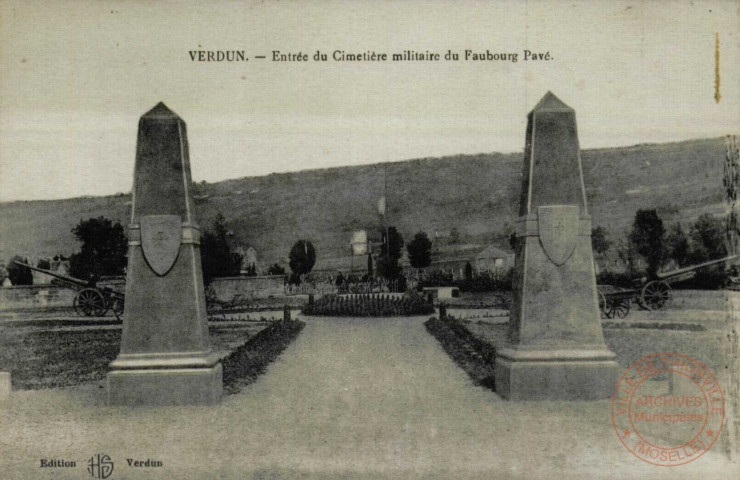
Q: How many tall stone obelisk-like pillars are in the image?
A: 2